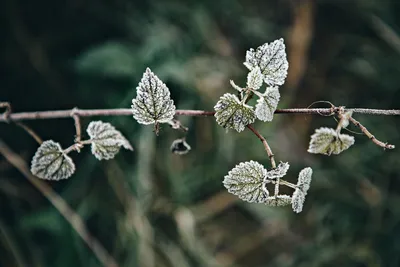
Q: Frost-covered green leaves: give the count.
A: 12